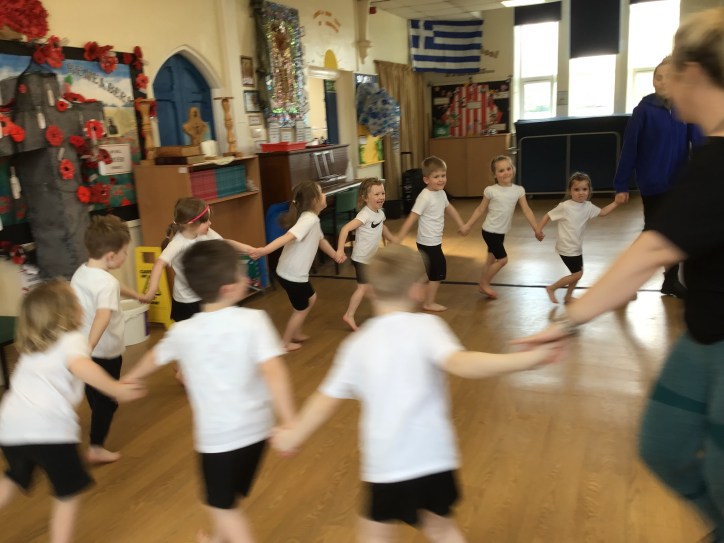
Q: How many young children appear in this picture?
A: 10